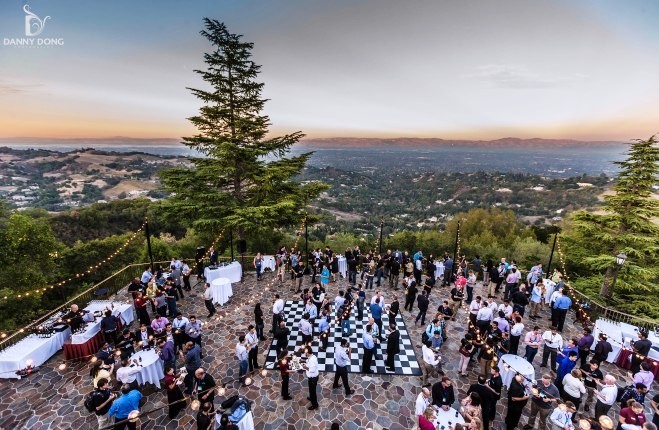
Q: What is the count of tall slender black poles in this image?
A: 6